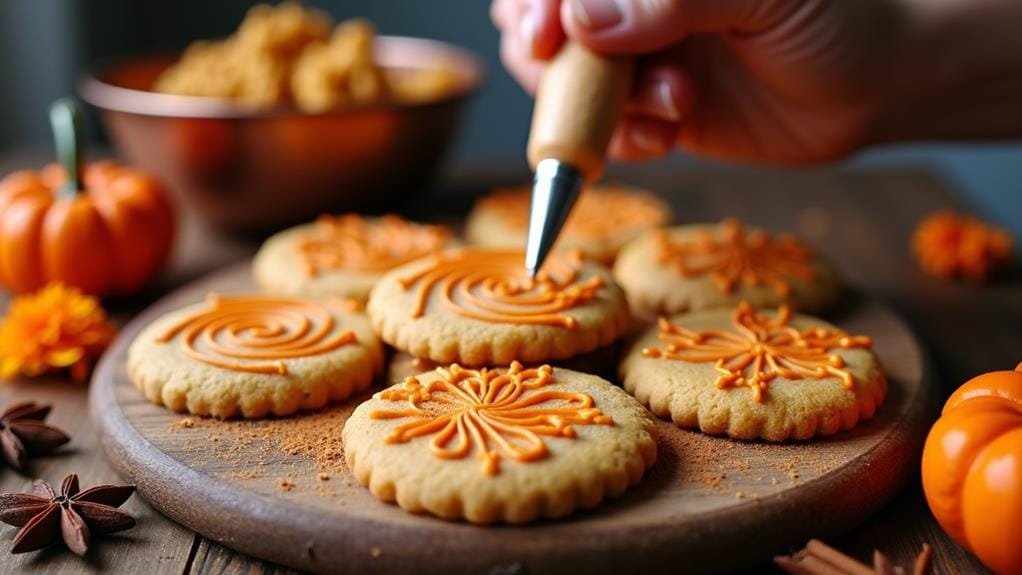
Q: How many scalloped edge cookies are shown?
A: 7